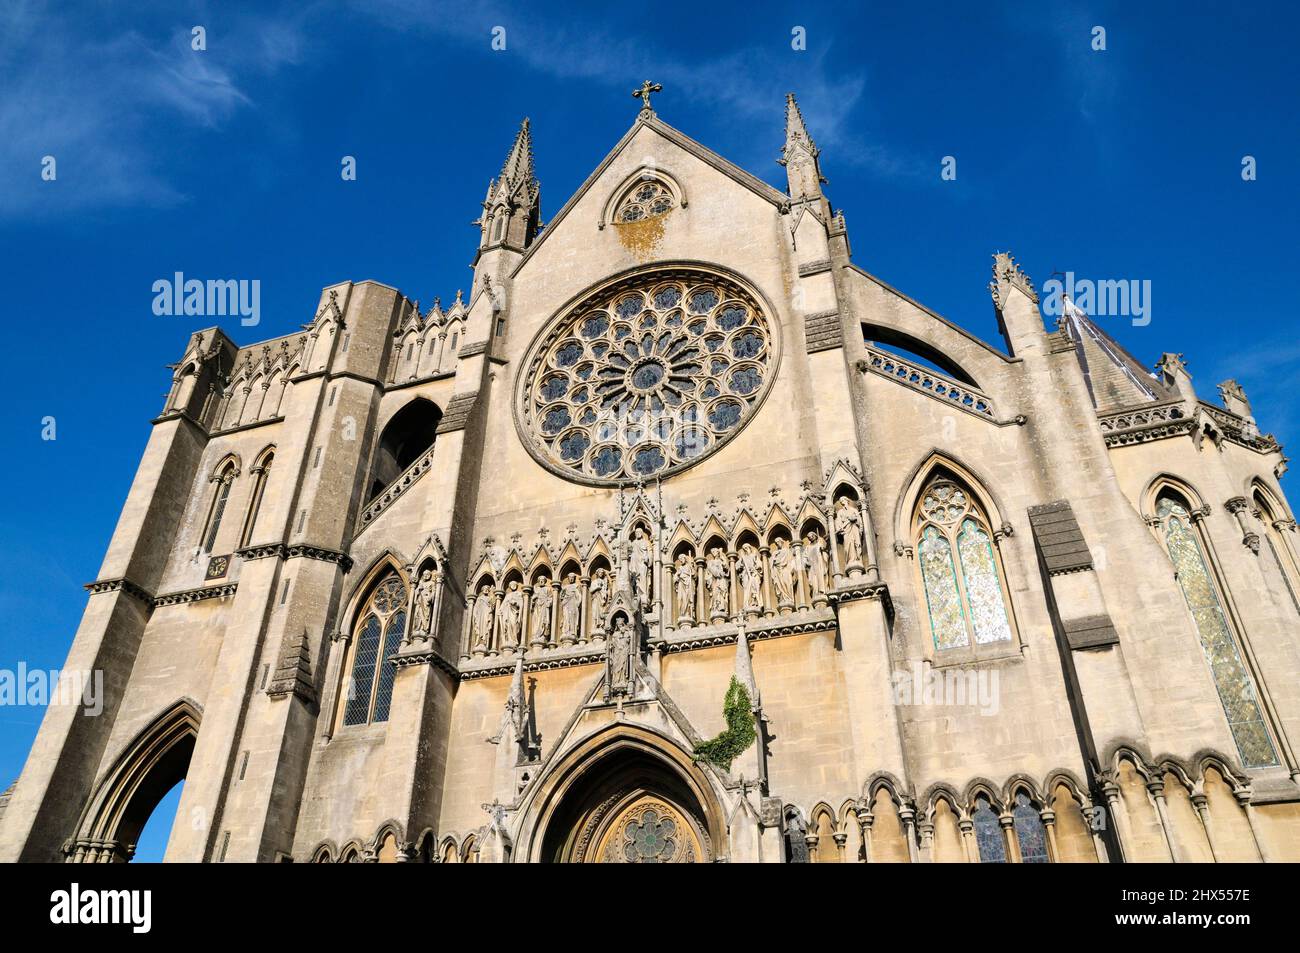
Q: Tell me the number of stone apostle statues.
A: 12